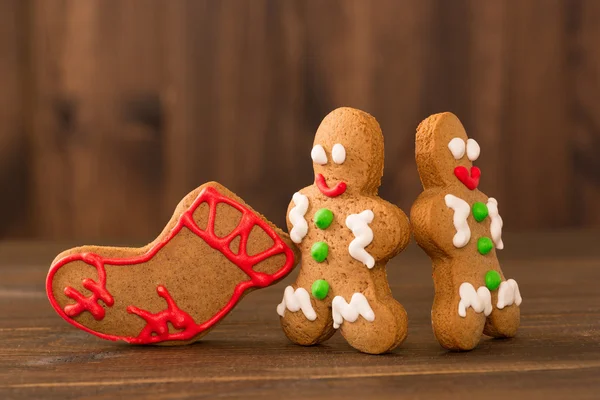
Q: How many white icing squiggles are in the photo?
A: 8